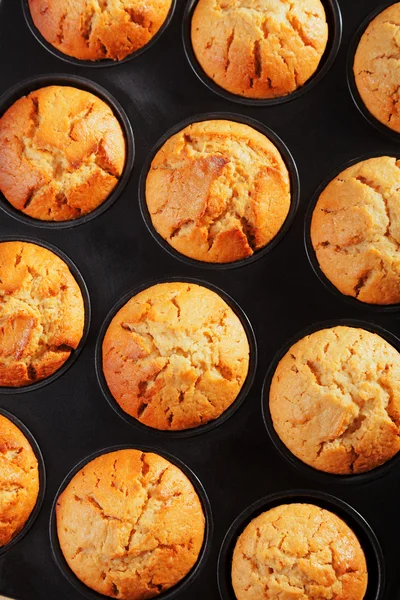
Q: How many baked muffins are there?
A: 12